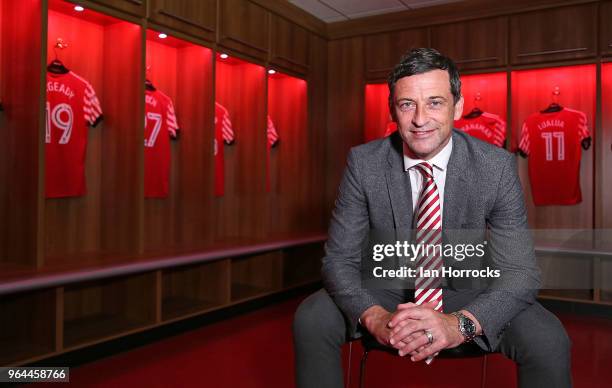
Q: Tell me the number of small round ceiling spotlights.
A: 4